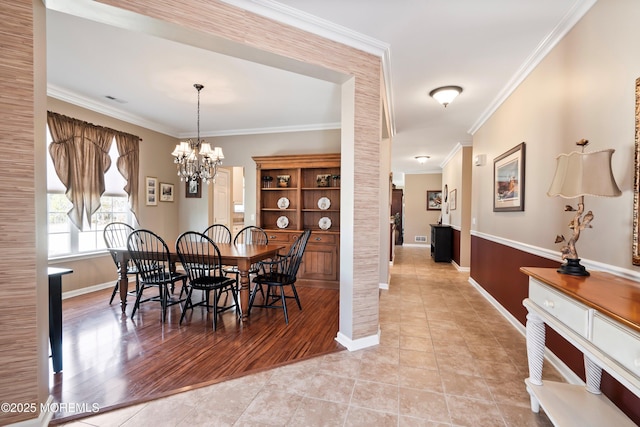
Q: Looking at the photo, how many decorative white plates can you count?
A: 4